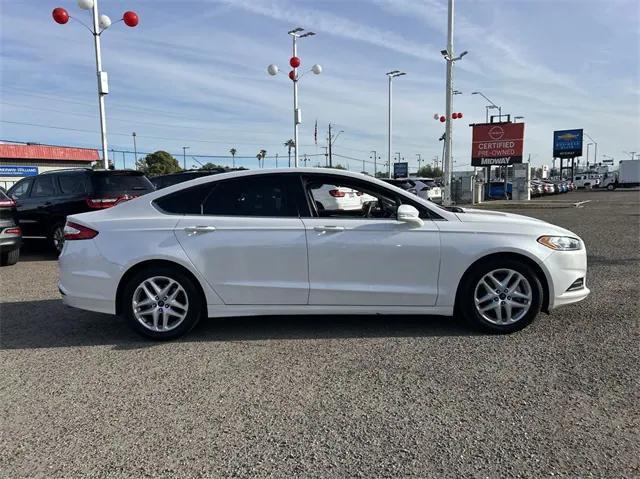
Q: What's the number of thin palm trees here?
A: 4